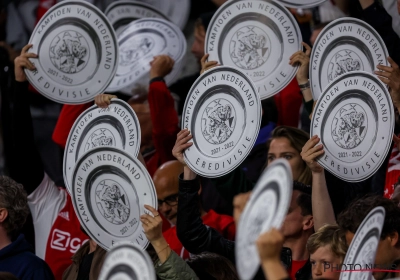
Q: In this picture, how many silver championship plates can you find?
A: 14